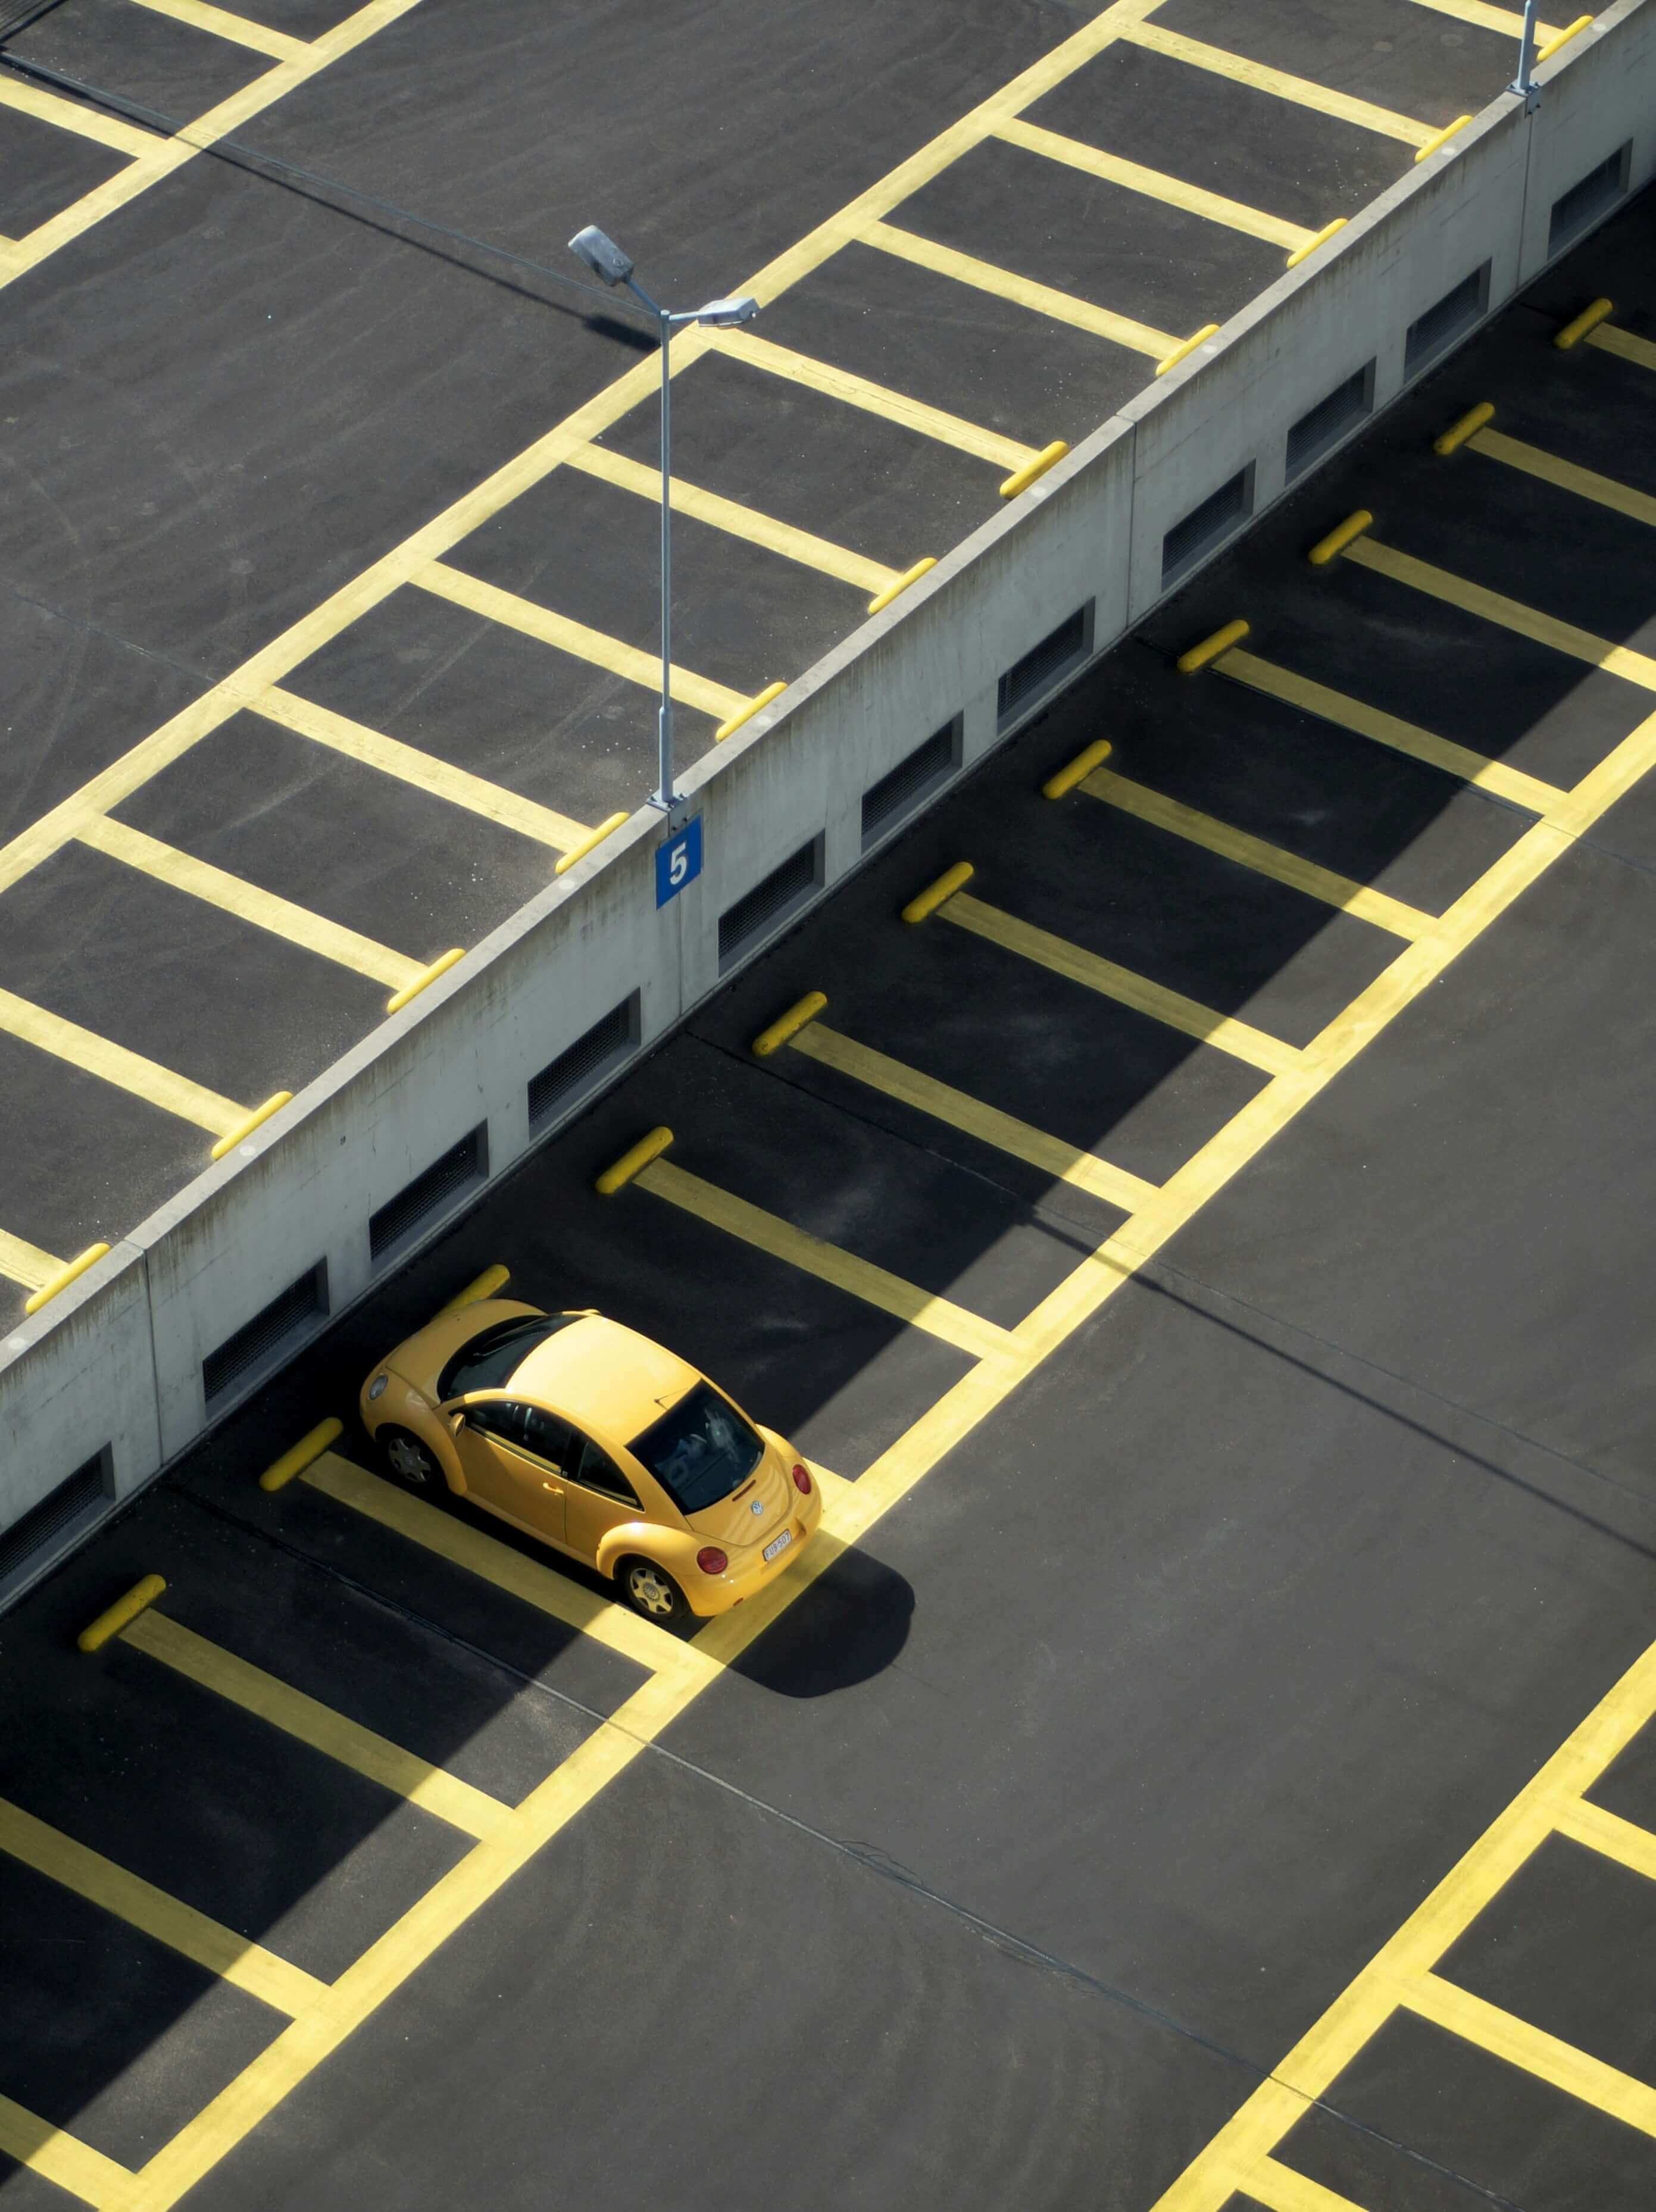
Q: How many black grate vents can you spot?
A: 11